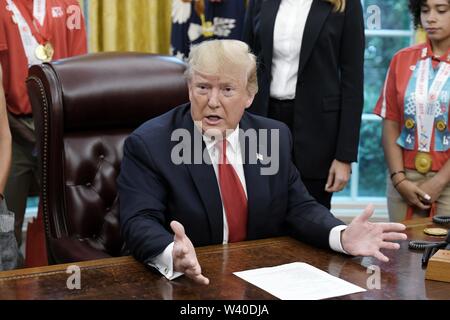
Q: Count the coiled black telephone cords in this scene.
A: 2